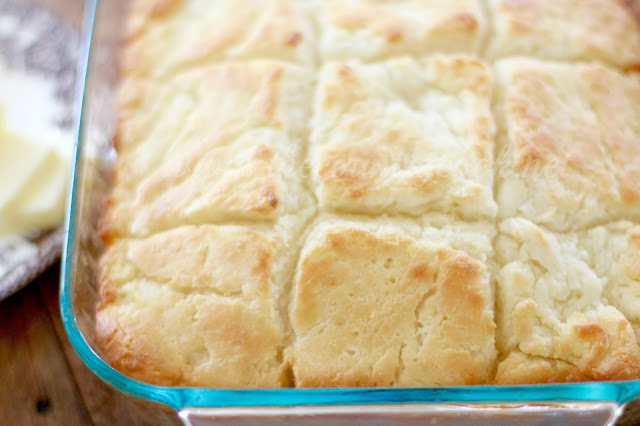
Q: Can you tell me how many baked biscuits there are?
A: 9